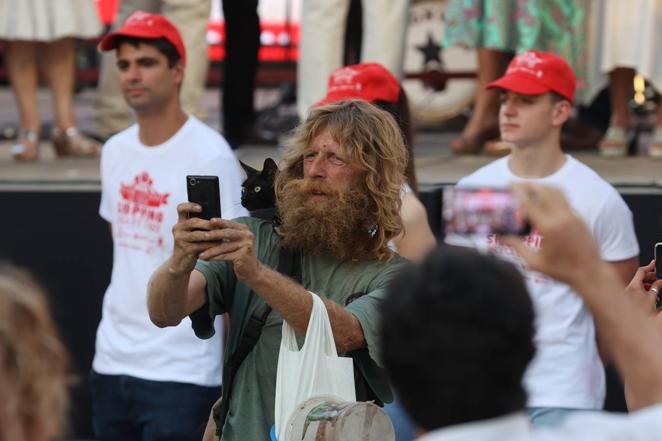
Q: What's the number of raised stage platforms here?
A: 1